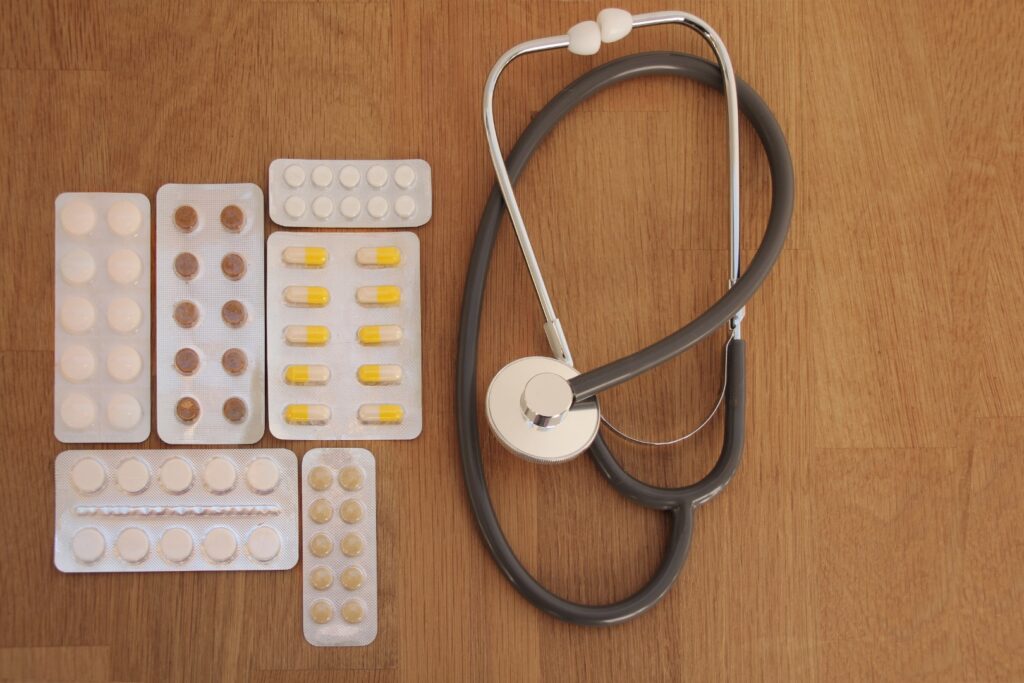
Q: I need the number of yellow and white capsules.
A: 10